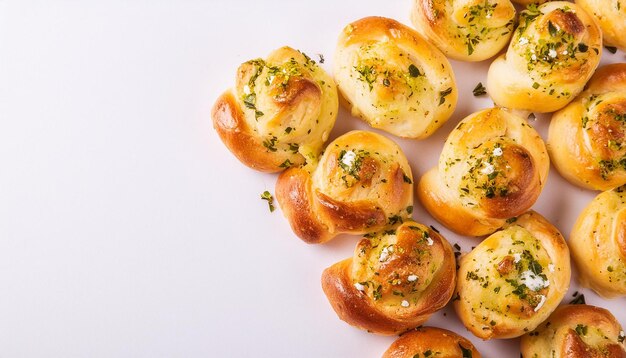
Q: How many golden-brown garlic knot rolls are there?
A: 13